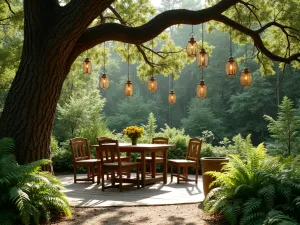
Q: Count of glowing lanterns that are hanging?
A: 10